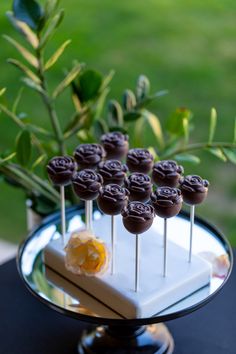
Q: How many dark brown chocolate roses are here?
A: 12